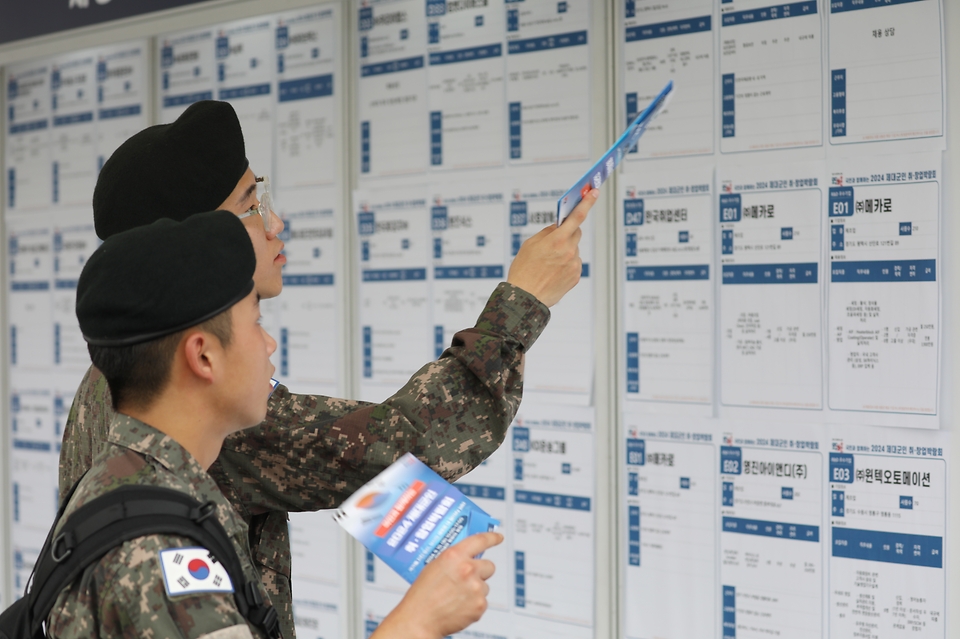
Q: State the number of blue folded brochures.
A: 2